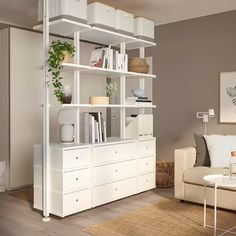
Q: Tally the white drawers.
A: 9